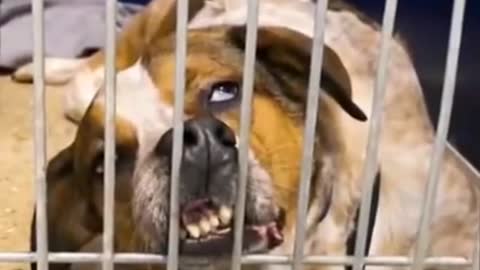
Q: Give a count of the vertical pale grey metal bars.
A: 7